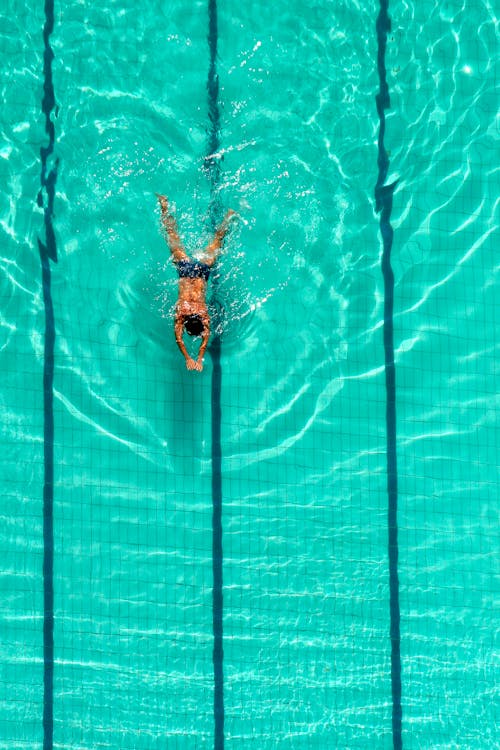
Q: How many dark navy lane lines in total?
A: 3